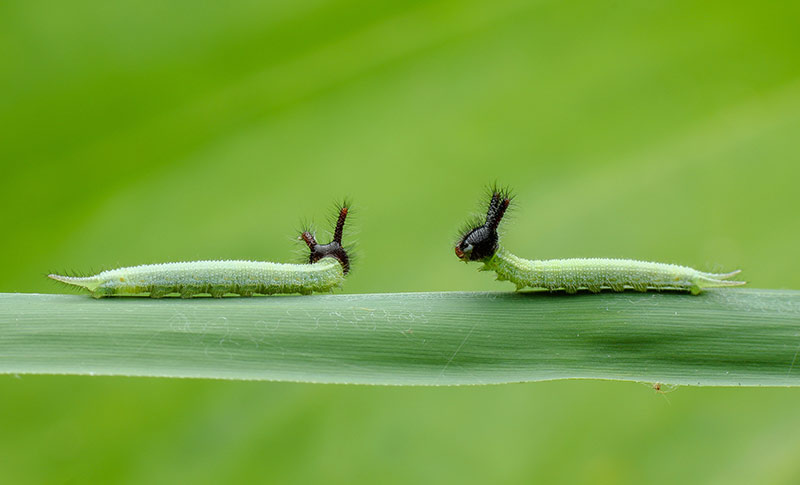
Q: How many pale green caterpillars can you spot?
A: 2